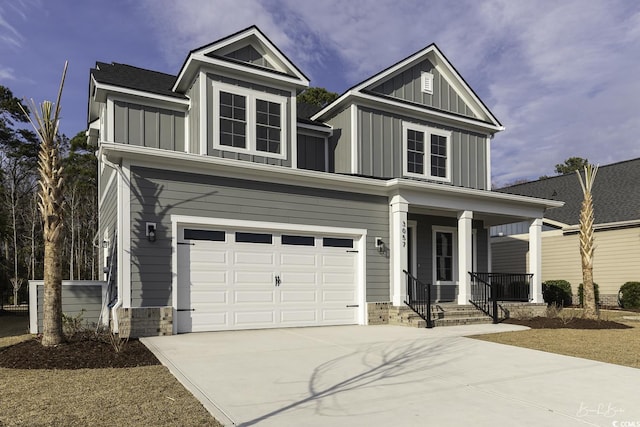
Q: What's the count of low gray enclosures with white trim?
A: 1